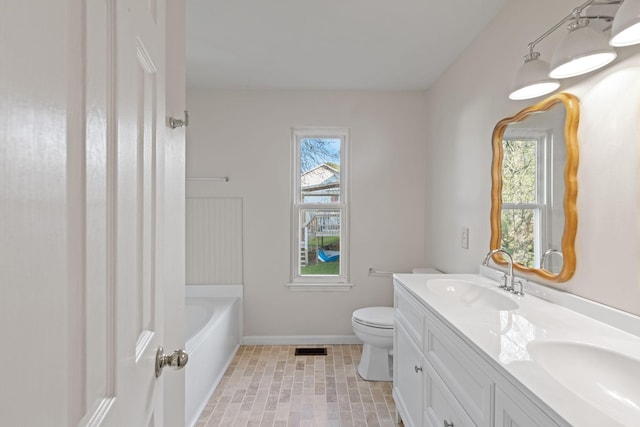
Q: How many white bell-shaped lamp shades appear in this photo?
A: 3